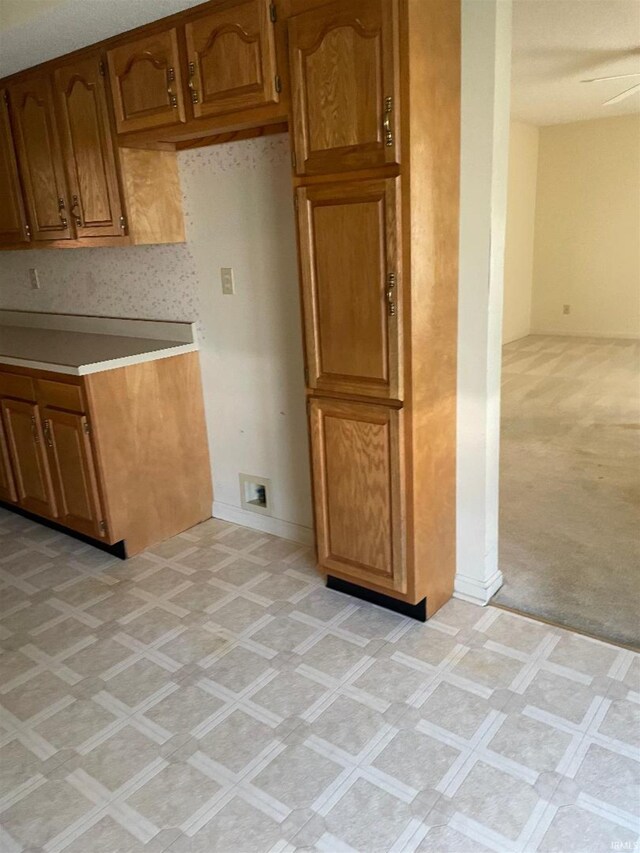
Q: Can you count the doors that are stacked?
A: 3